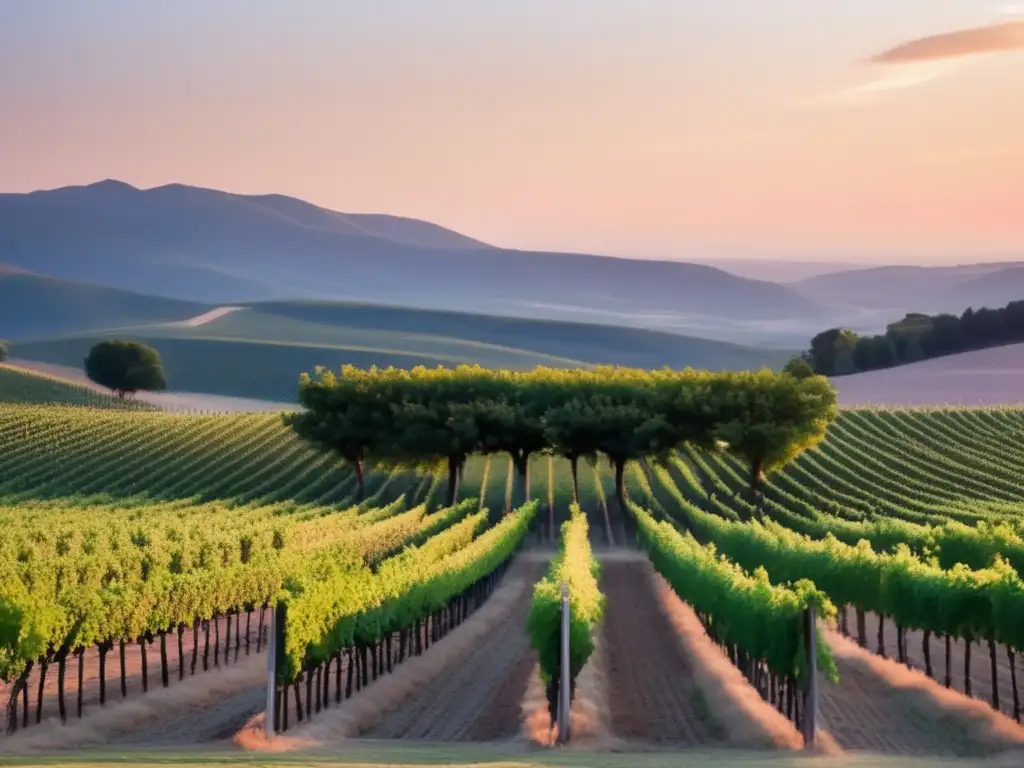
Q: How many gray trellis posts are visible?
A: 3